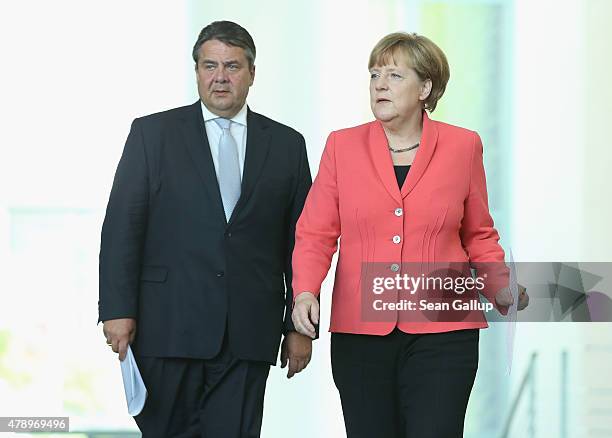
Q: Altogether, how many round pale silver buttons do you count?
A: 3